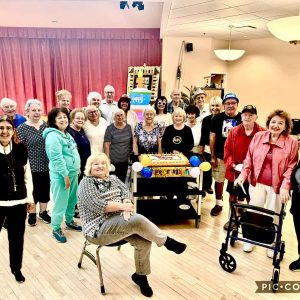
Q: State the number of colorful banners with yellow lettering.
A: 1